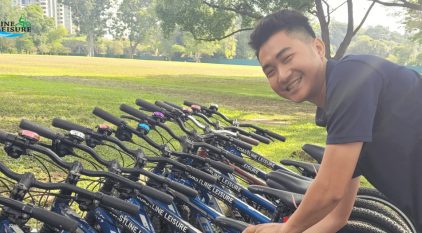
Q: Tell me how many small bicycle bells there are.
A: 8